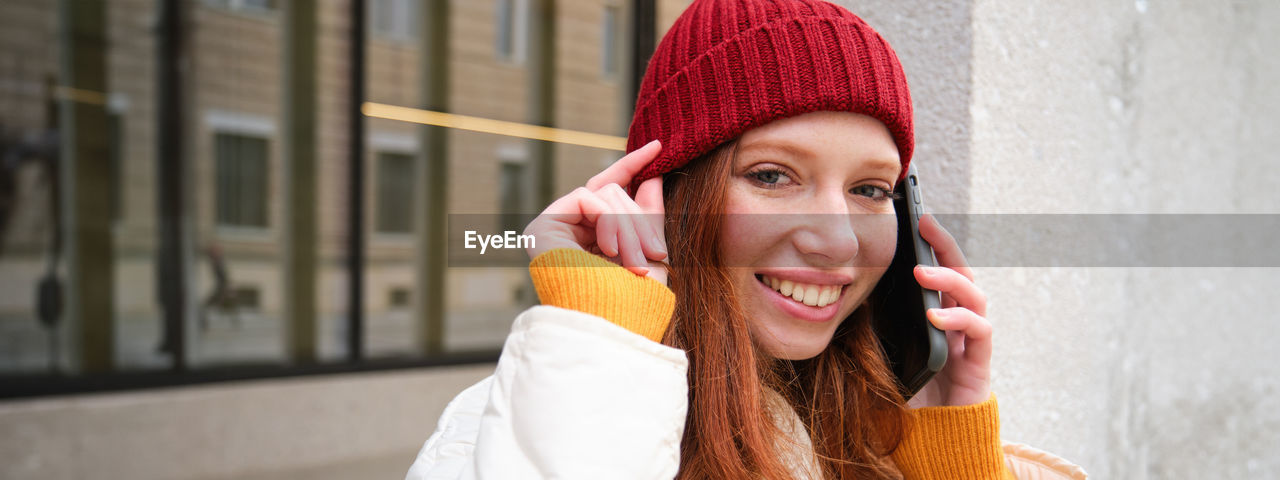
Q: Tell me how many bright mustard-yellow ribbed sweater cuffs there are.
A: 2